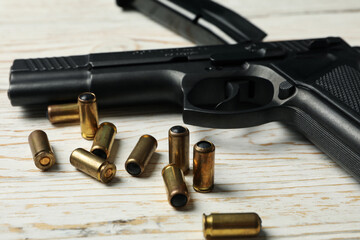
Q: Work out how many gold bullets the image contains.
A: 10